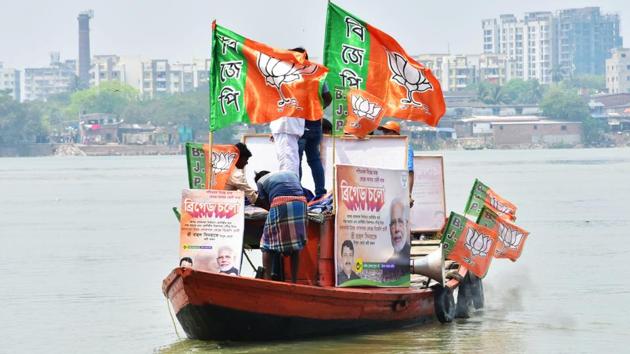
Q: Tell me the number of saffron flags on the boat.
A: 7